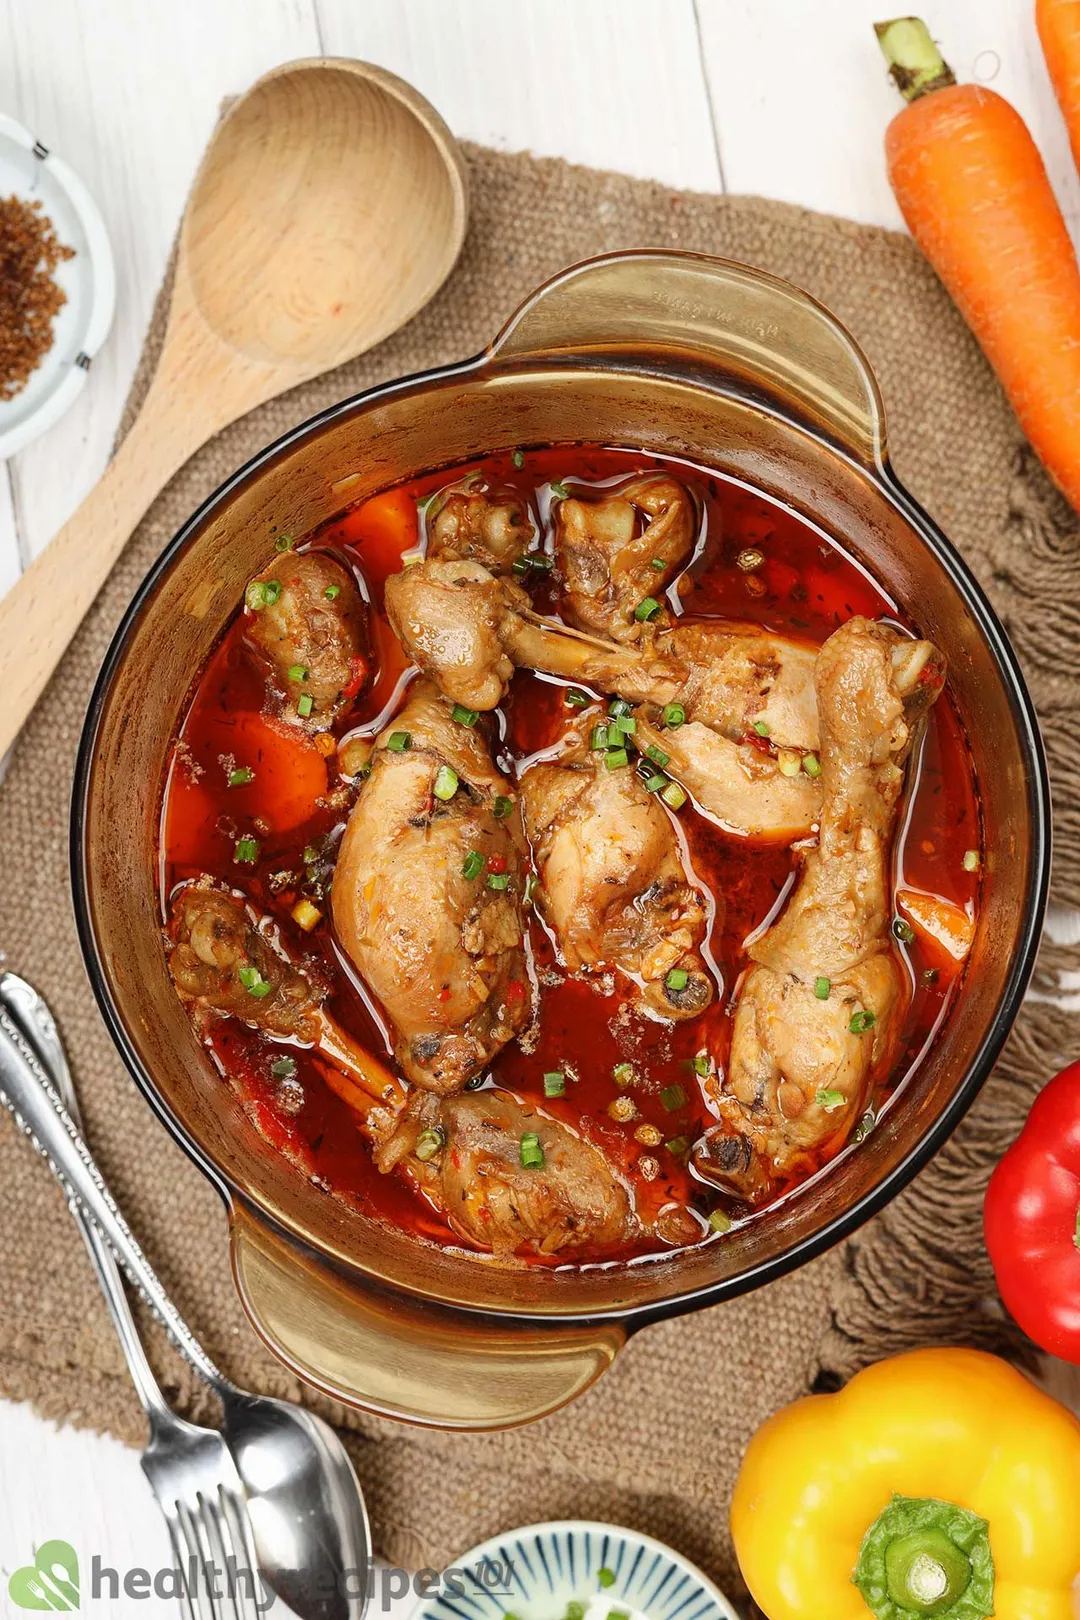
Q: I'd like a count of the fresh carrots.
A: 2